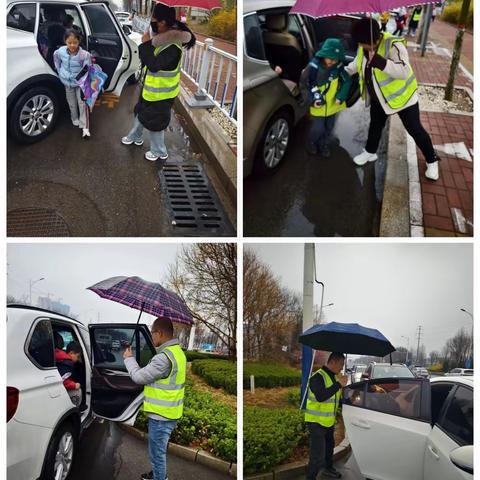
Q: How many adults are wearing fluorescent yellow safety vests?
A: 4